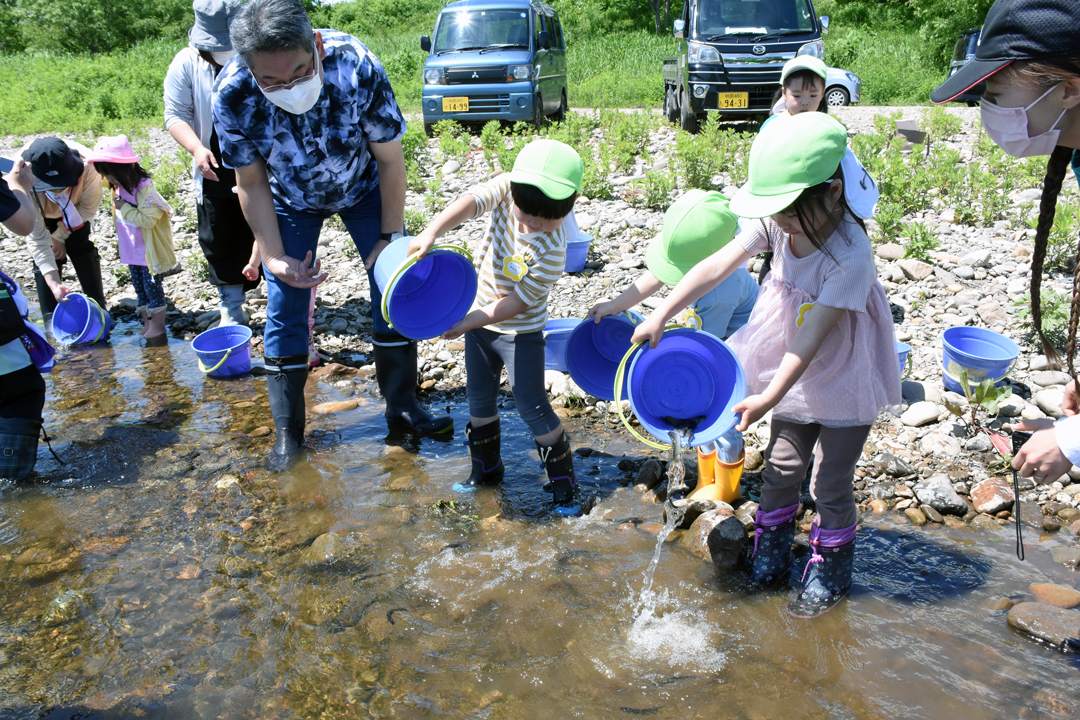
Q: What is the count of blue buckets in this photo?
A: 9